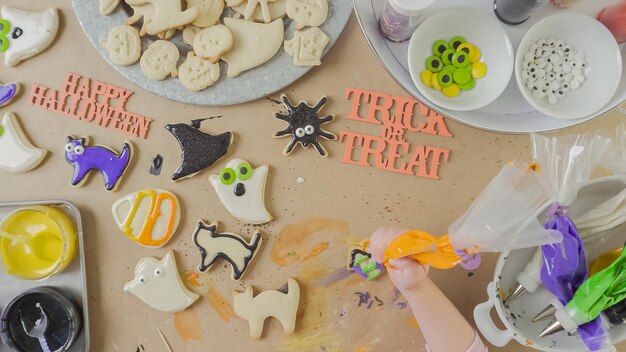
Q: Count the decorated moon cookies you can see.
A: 0